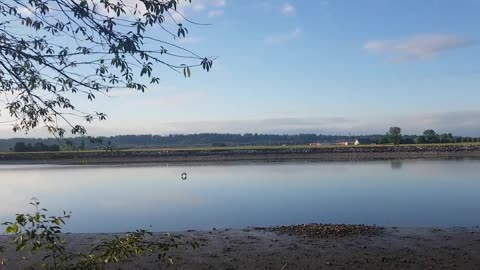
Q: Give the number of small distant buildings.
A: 3